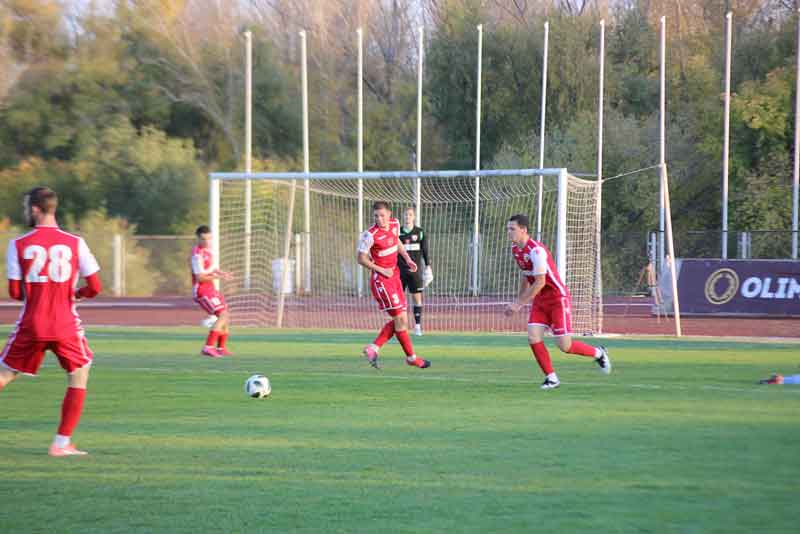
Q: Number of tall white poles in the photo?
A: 10